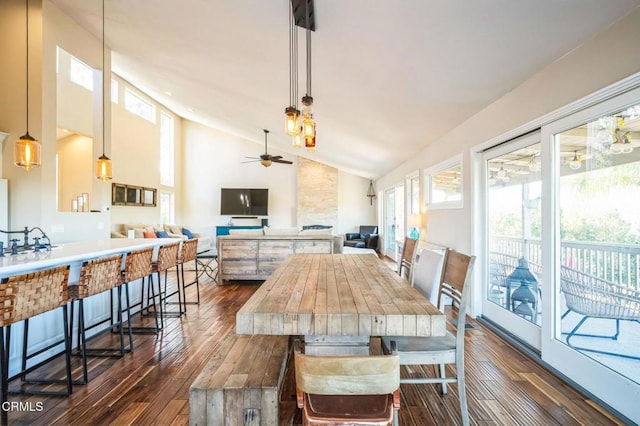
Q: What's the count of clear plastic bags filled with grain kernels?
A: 0